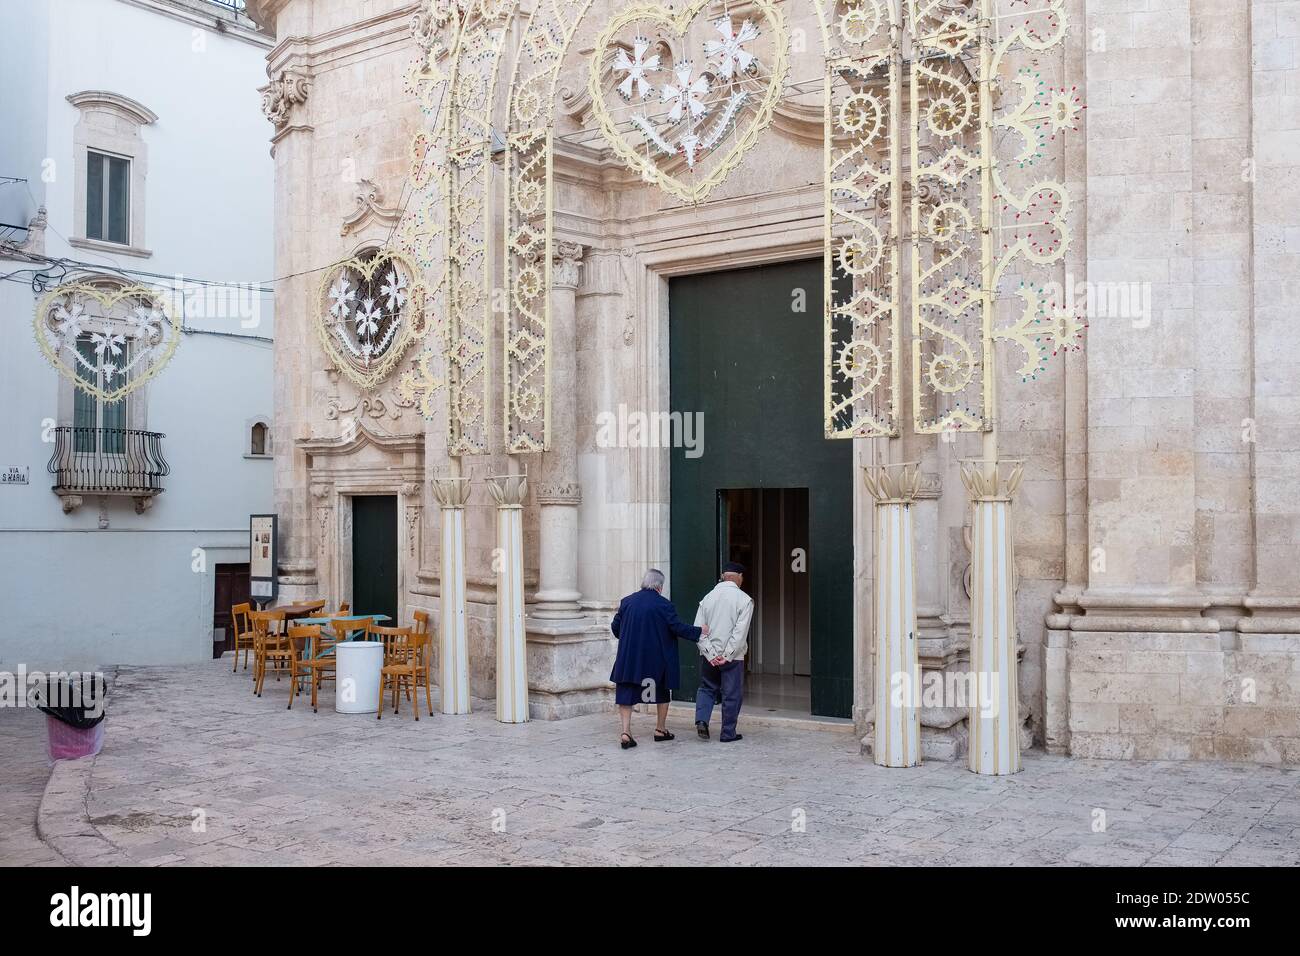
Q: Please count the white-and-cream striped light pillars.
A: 4